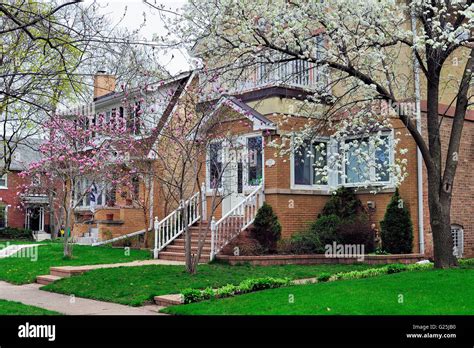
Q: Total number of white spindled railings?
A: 2